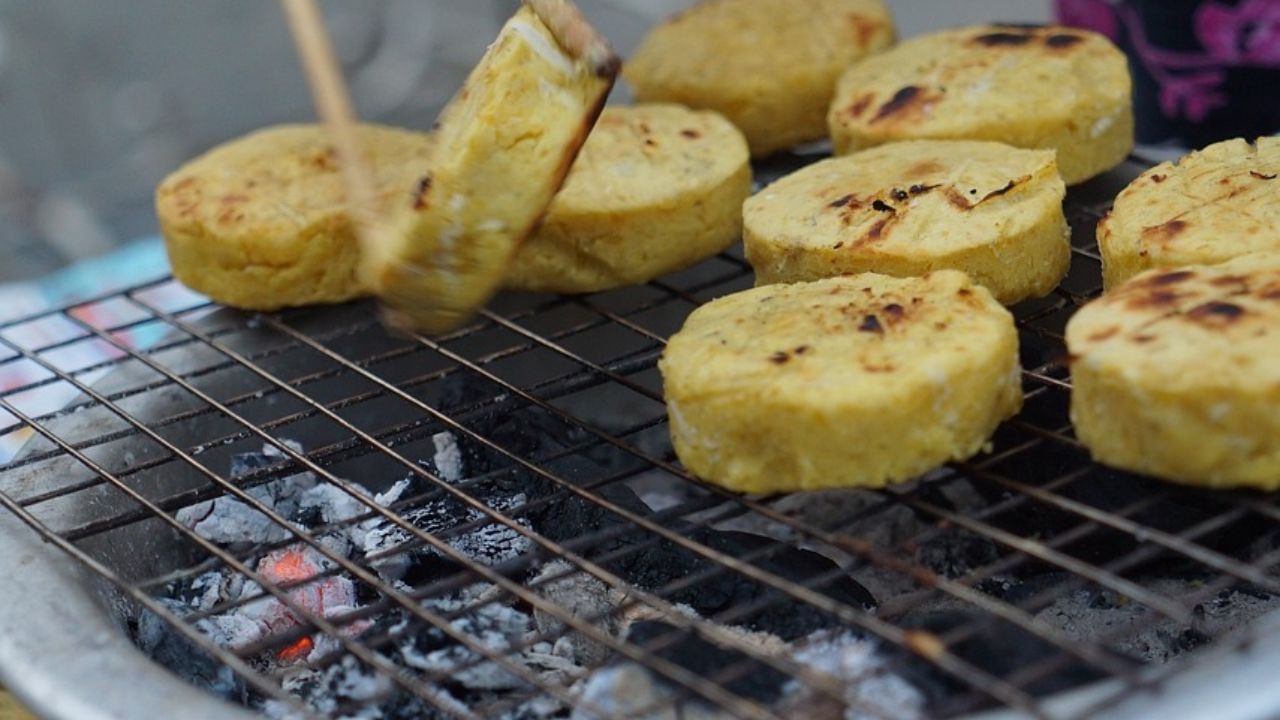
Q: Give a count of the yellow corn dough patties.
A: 9